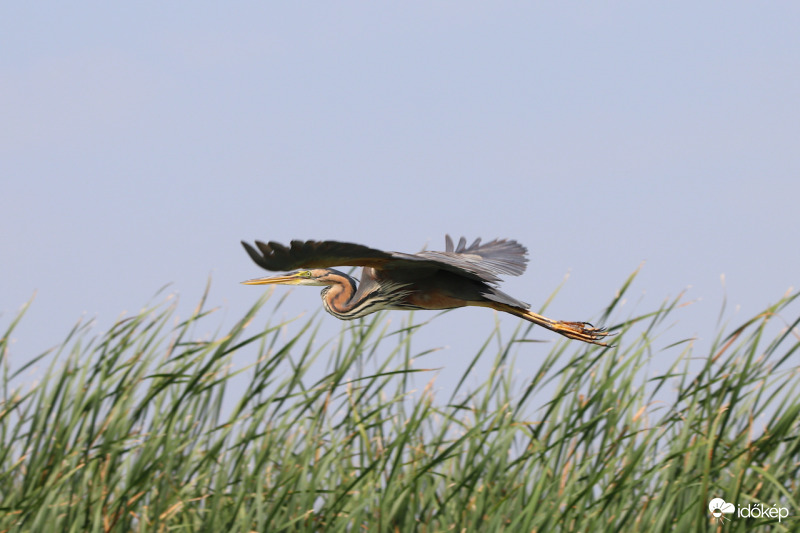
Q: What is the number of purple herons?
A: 1